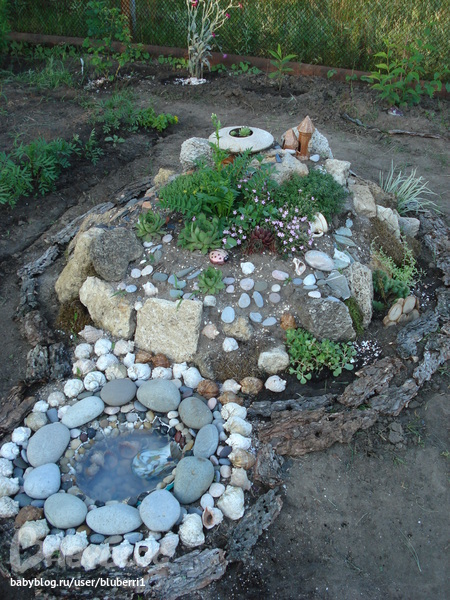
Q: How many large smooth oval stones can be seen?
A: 11